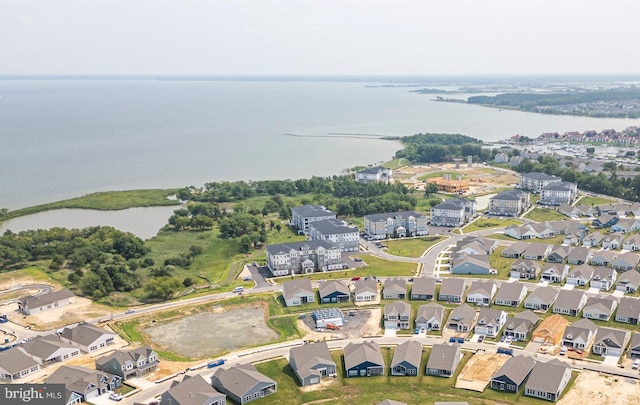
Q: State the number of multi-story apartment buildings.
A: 9